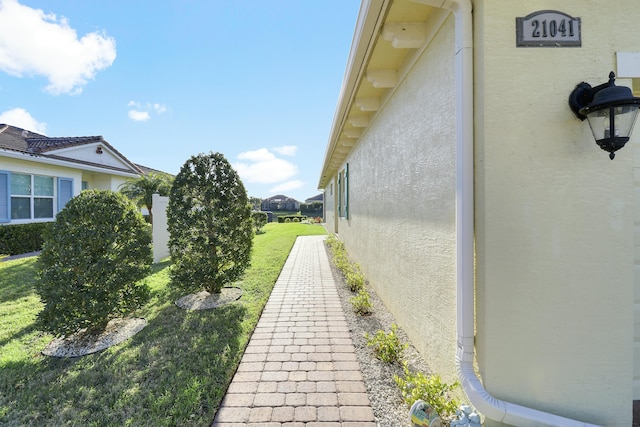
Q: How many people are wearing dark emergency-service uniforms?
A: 0